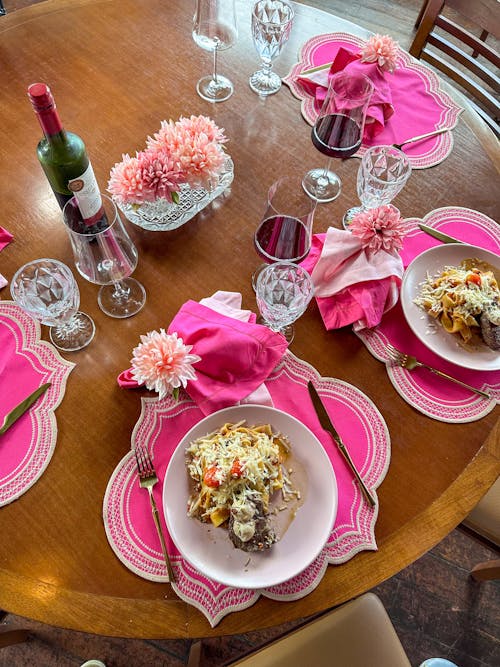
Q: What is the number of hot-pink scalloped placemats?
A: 4